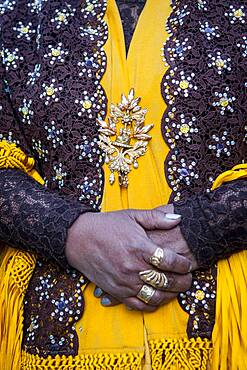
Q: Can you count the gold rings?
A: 3